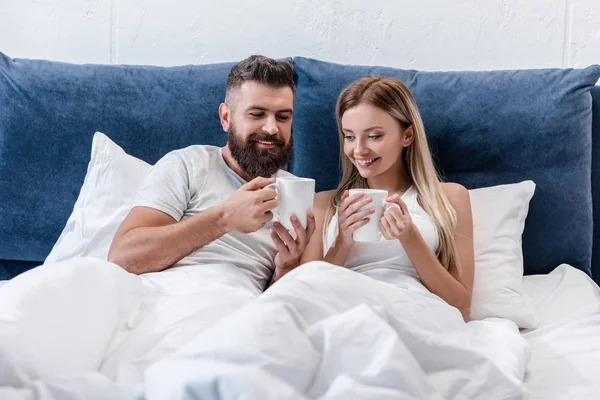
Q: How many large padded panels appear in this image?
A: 2